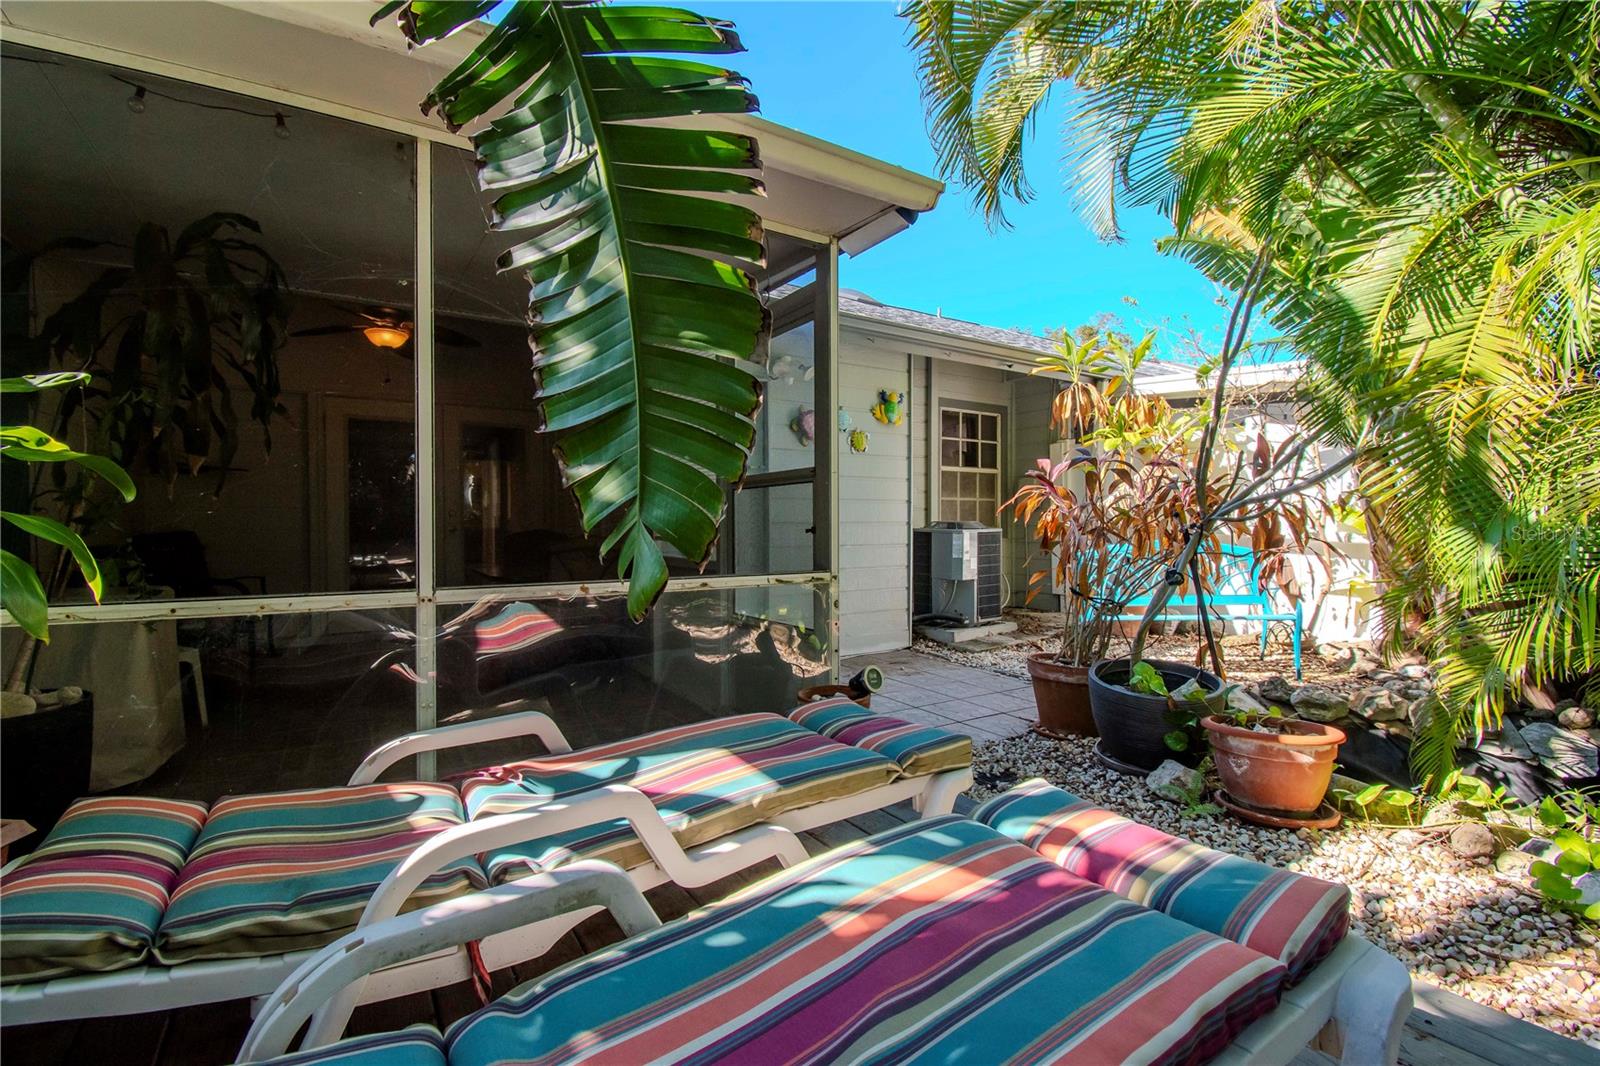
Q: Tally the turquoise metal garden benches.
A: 1